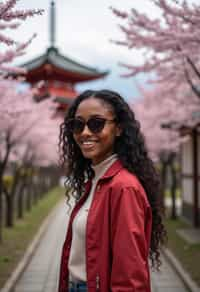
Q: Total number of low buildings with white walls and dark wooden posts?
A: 1